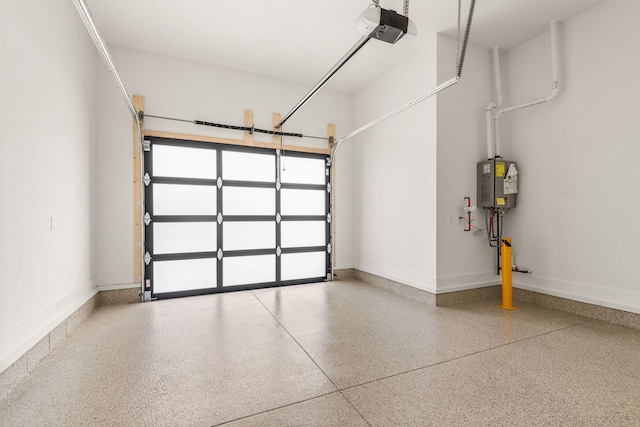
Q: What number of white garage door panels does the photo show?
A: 12